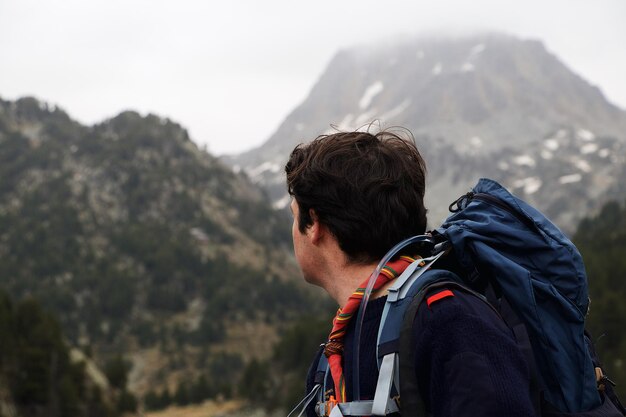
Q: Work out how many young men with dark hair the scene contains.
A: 1